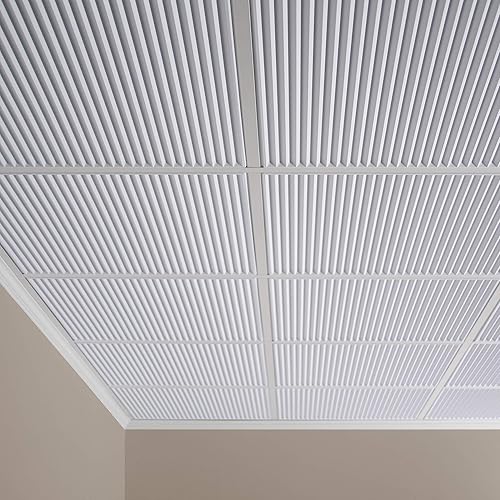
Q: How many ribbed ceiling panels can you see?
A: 13